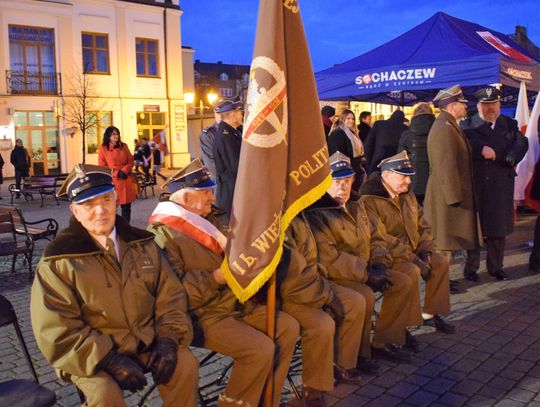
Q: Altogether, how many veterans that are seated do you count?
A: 5